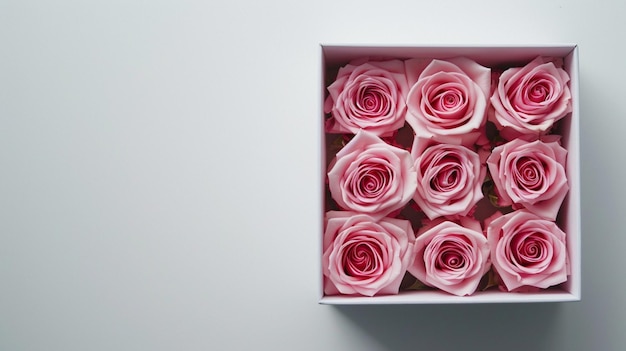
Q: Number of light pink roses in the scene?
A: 9